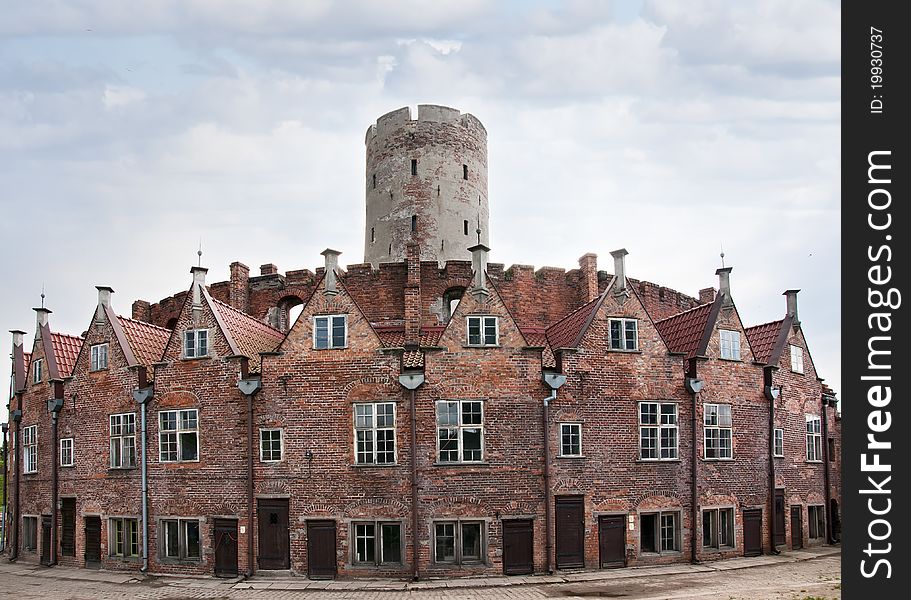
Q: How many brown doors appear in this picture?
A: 12